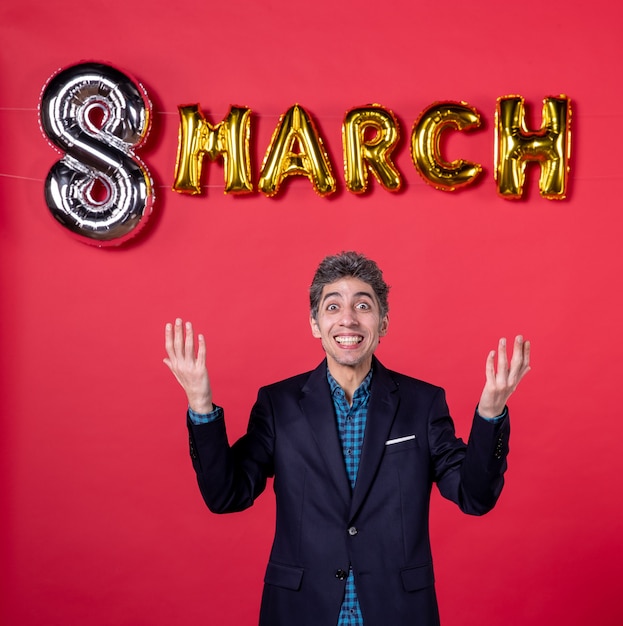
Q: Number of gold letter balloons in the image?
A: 5